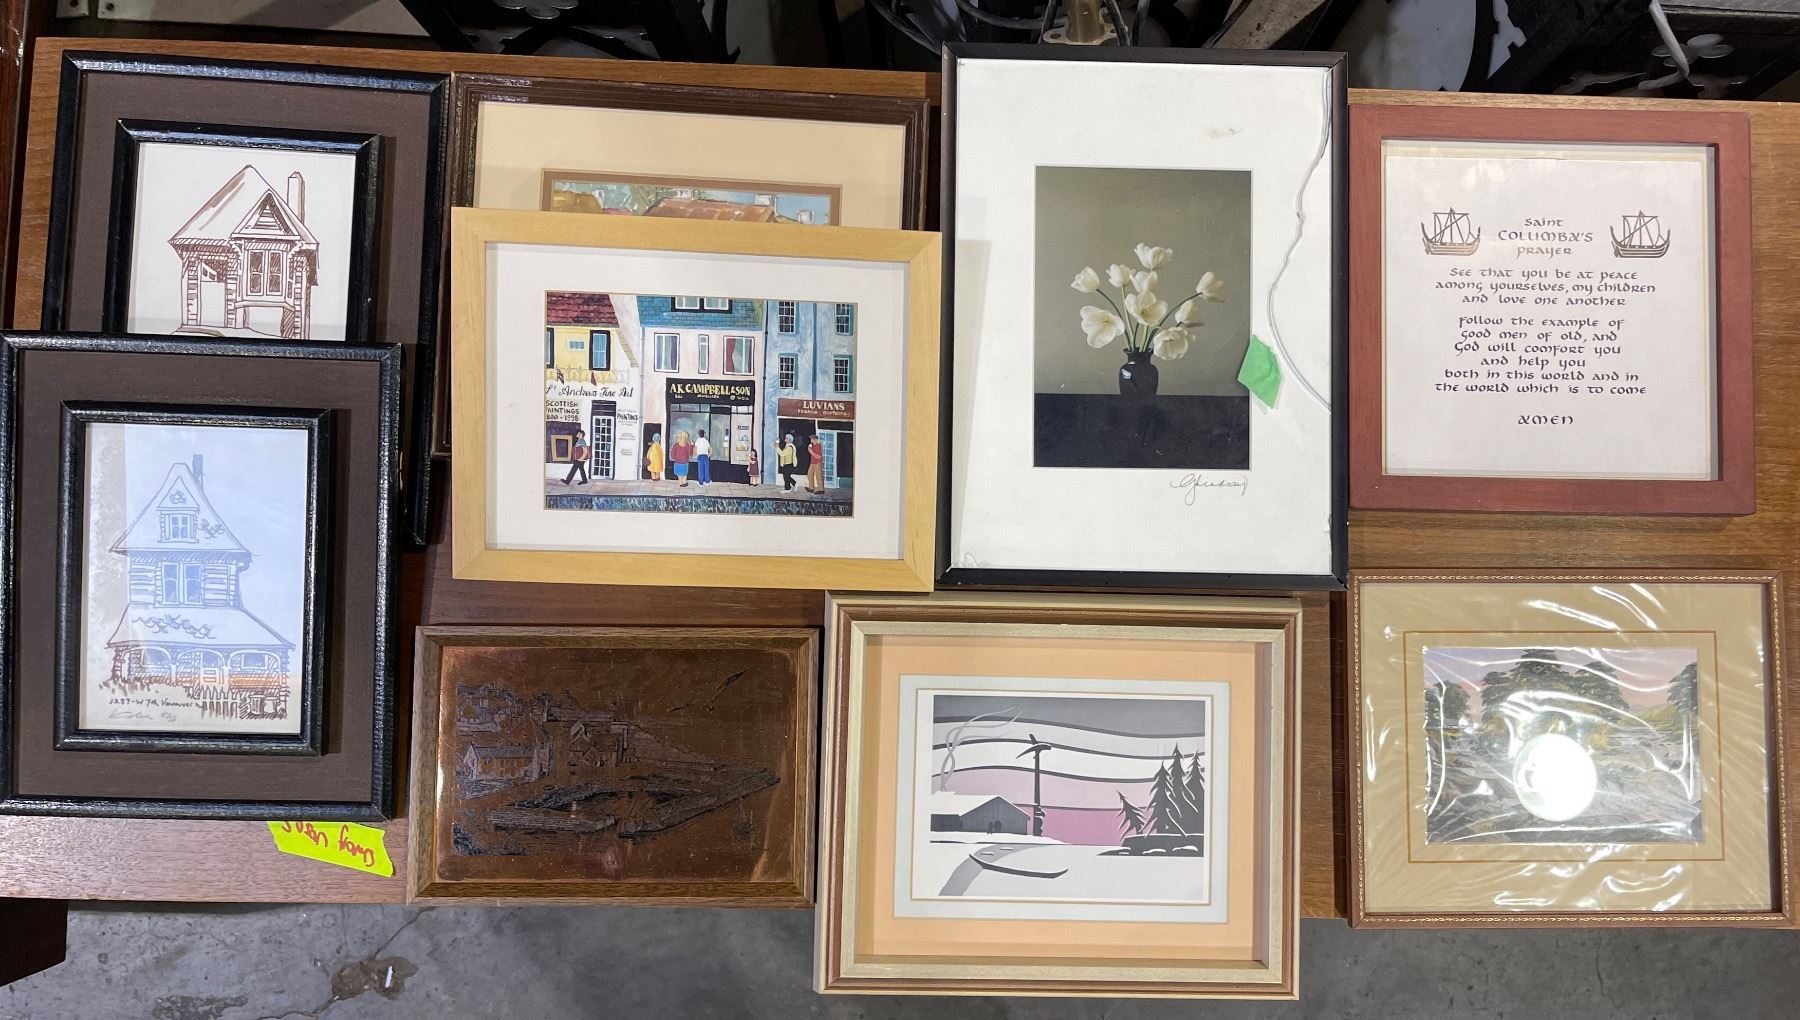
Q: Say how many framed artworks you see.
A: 9